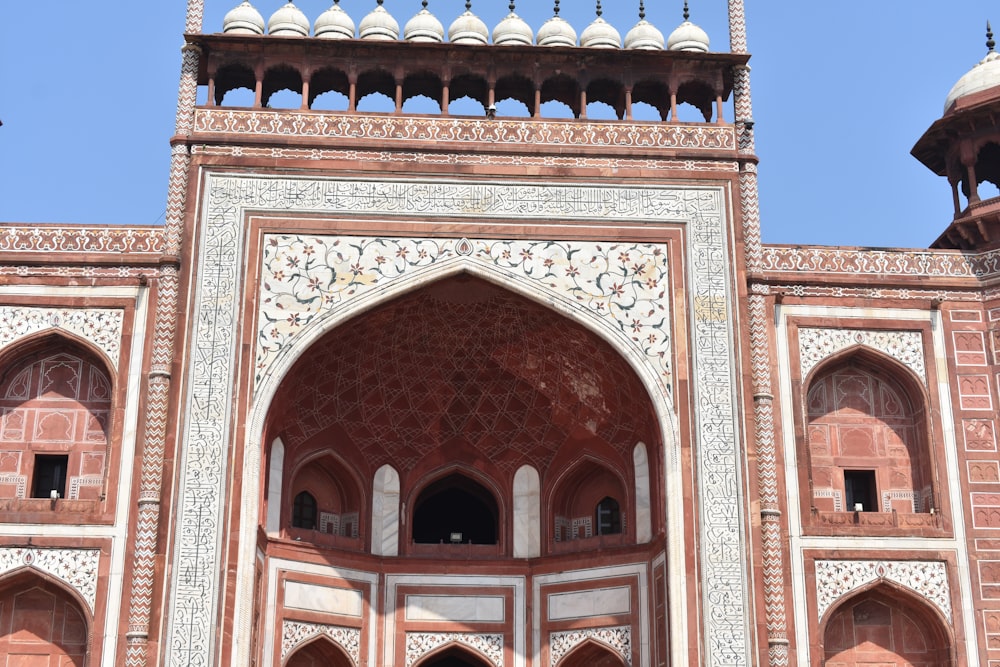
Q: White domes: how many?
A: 12